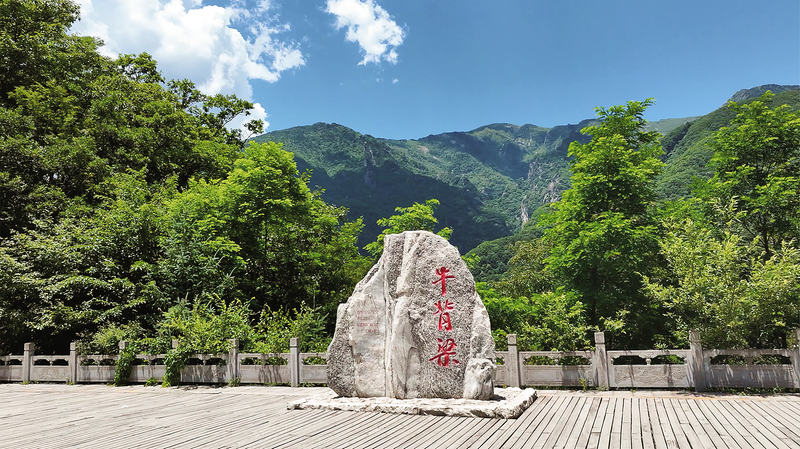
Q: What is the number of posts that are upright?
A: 10